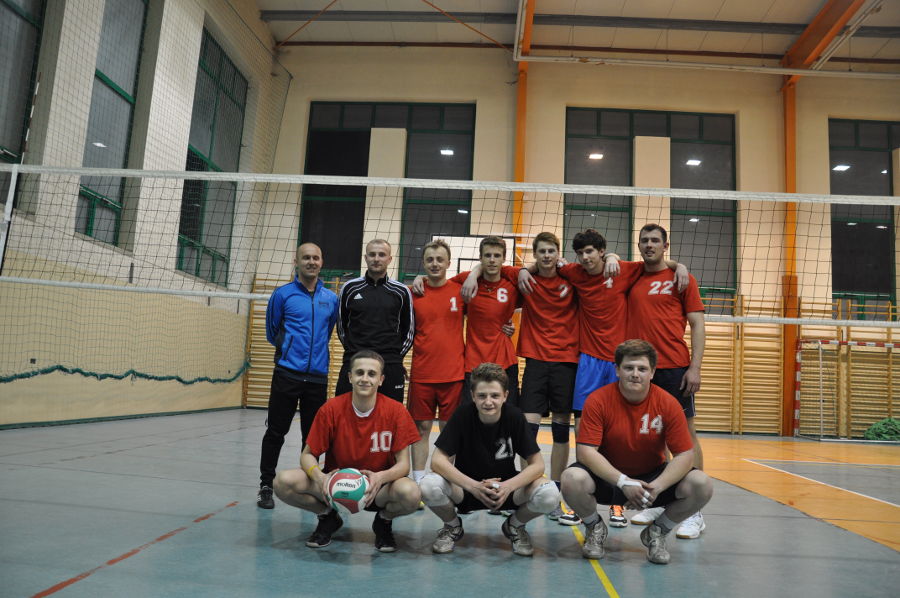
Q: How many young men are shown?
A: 10